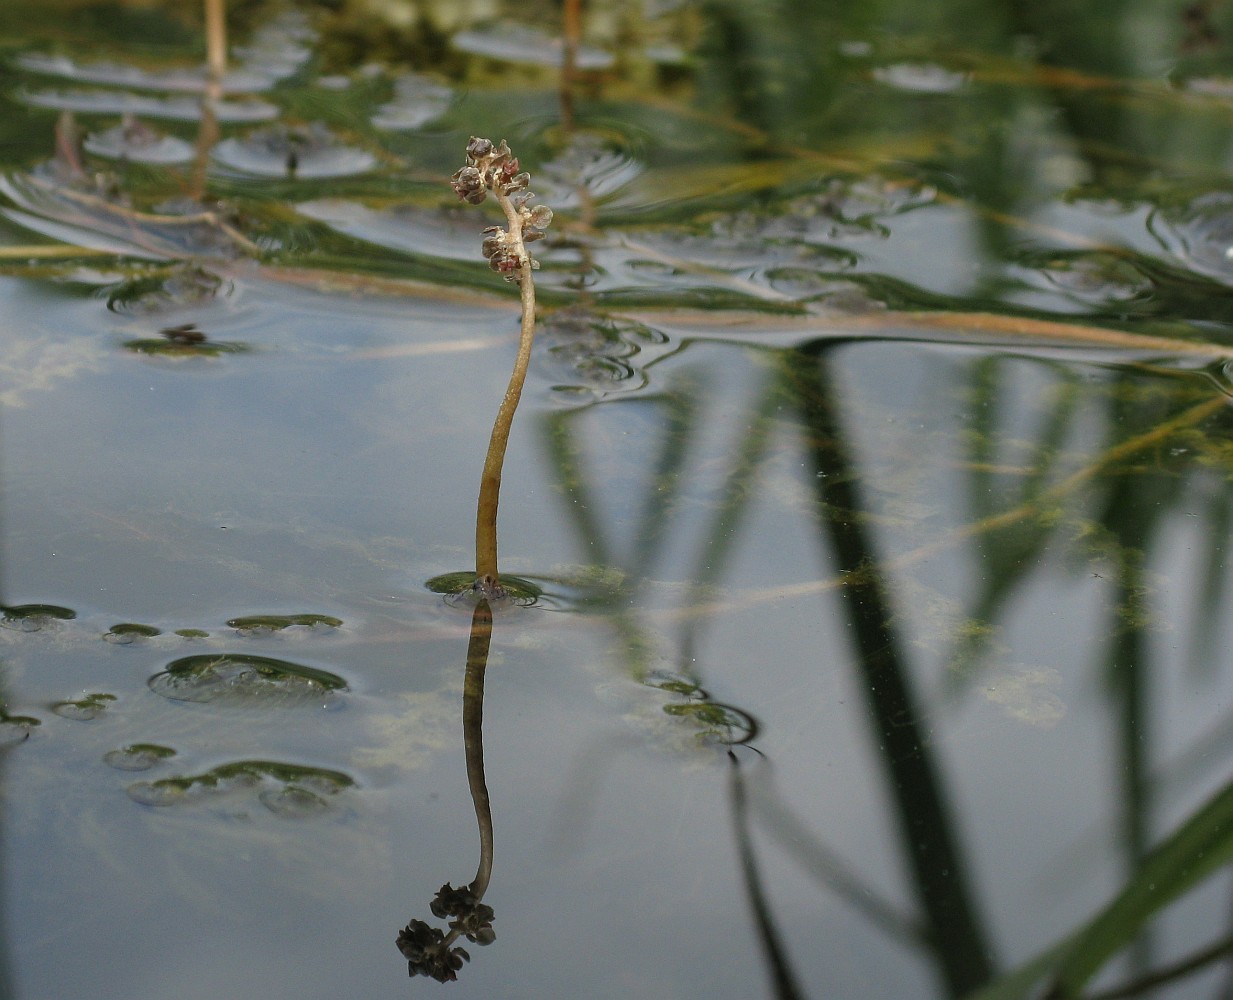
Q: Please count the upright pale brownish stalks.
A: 3